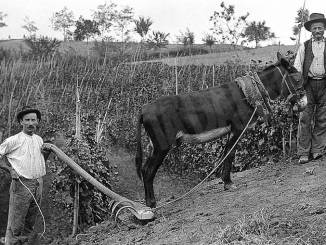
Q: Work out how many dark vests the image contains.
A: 1